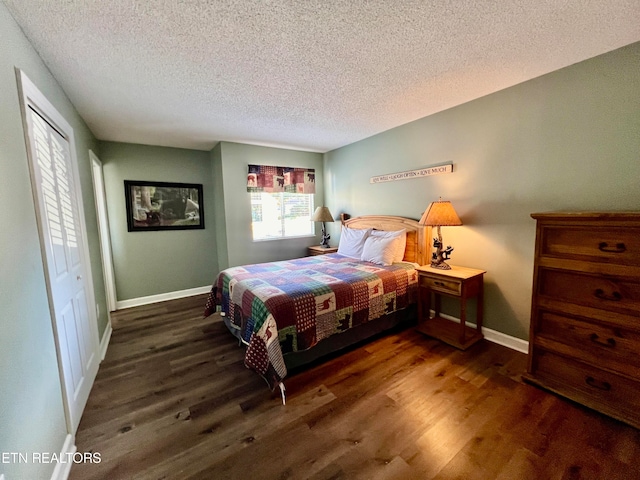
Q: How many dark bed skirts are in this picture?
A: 1